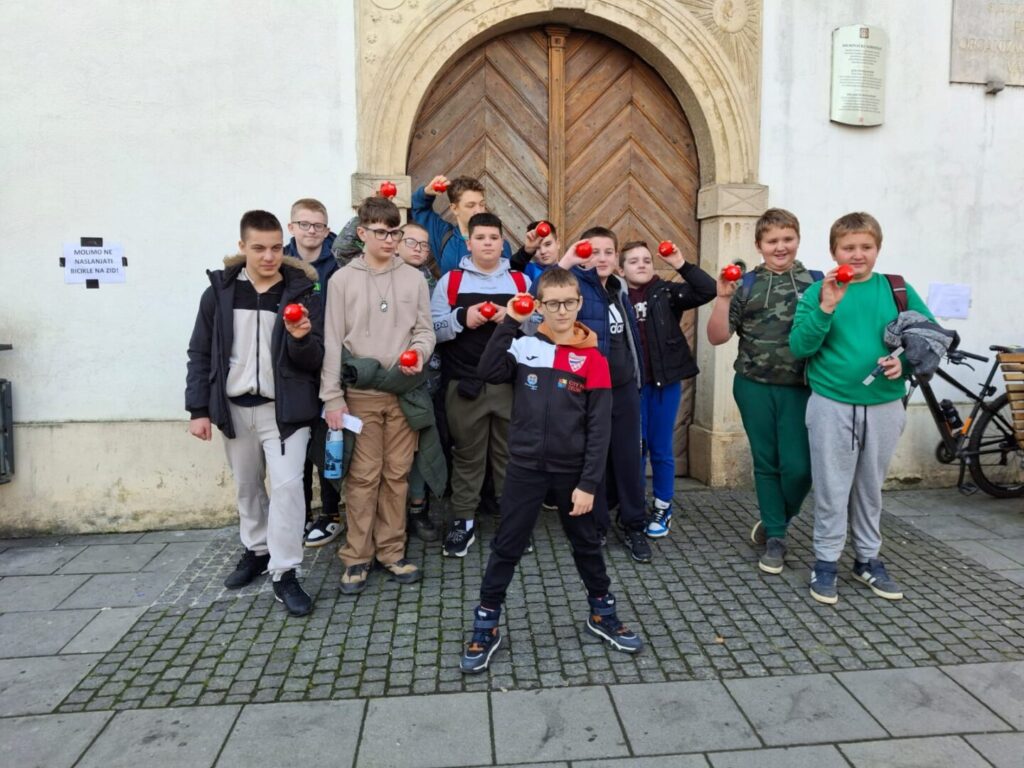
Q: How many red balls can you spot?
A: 11